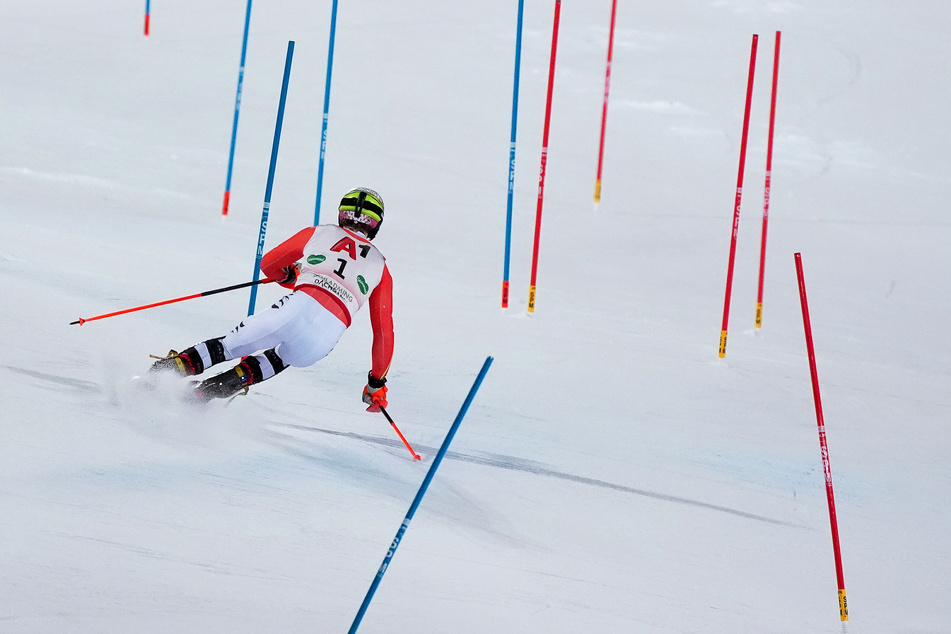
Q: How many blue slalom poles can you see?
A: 6